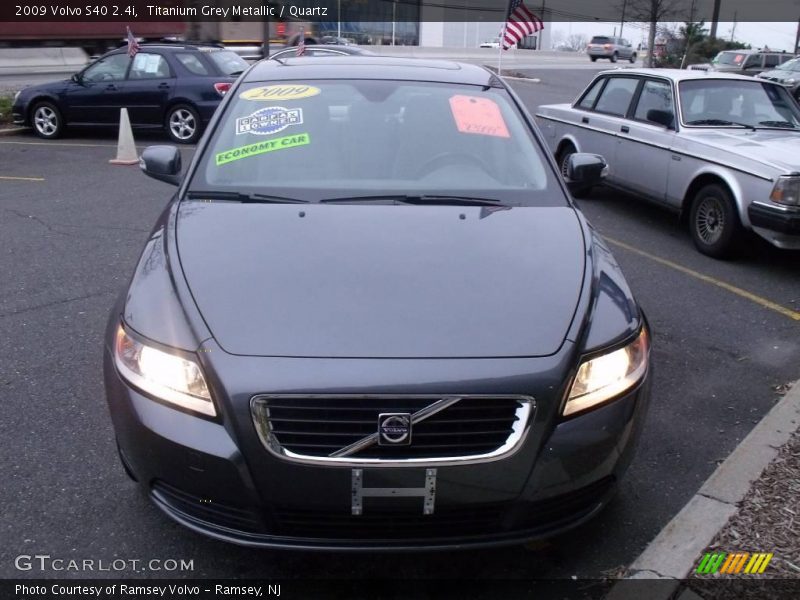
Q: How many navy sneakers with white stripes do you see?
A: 0